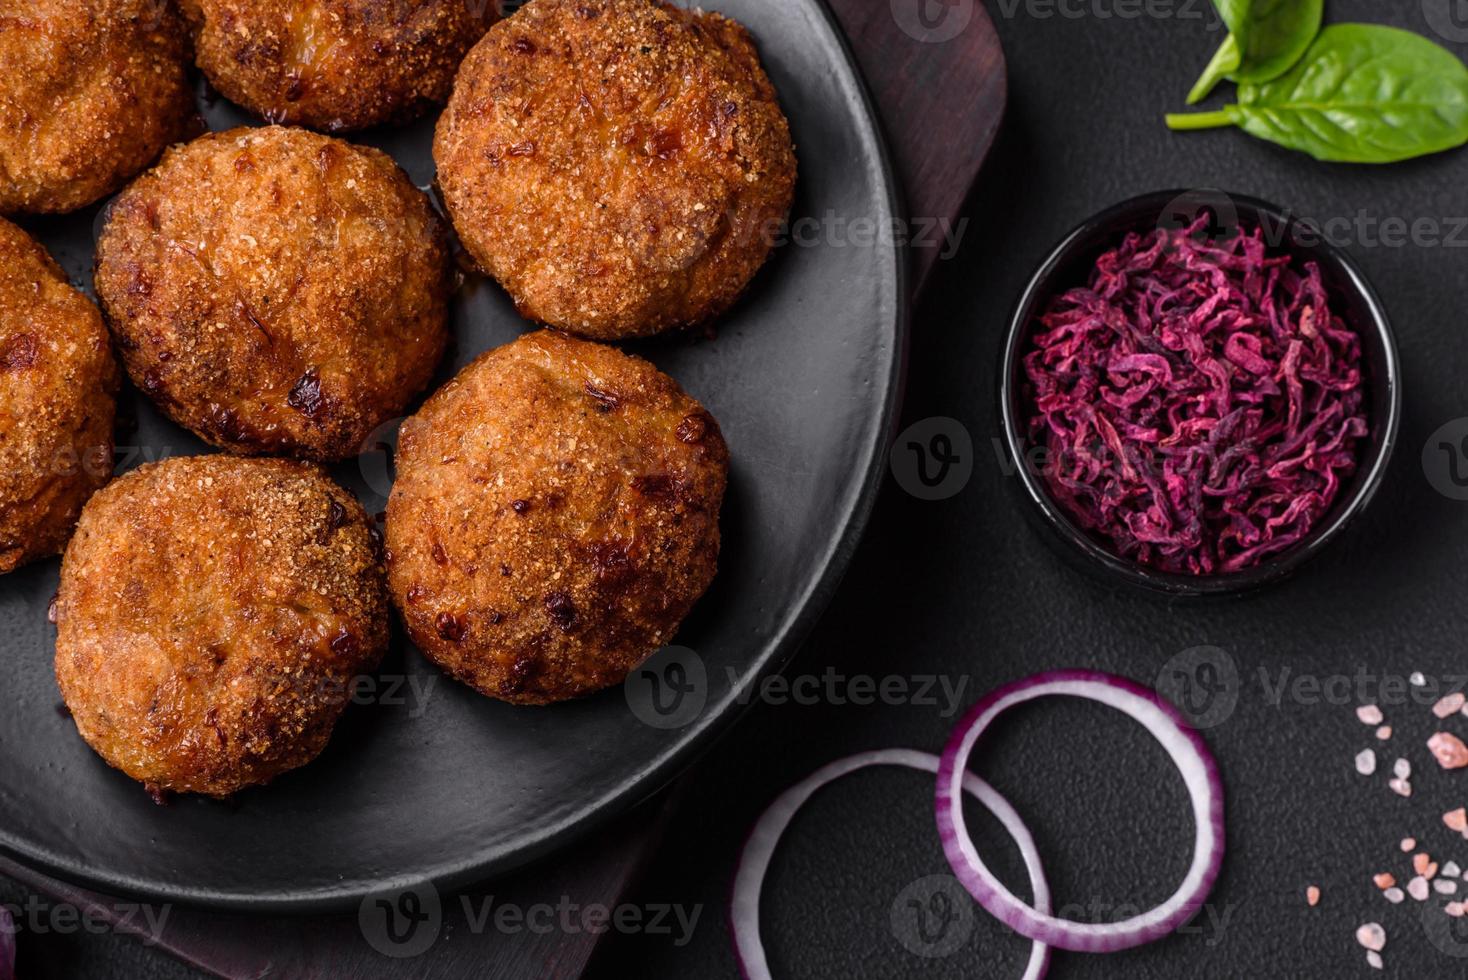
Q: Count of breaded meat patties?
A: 7